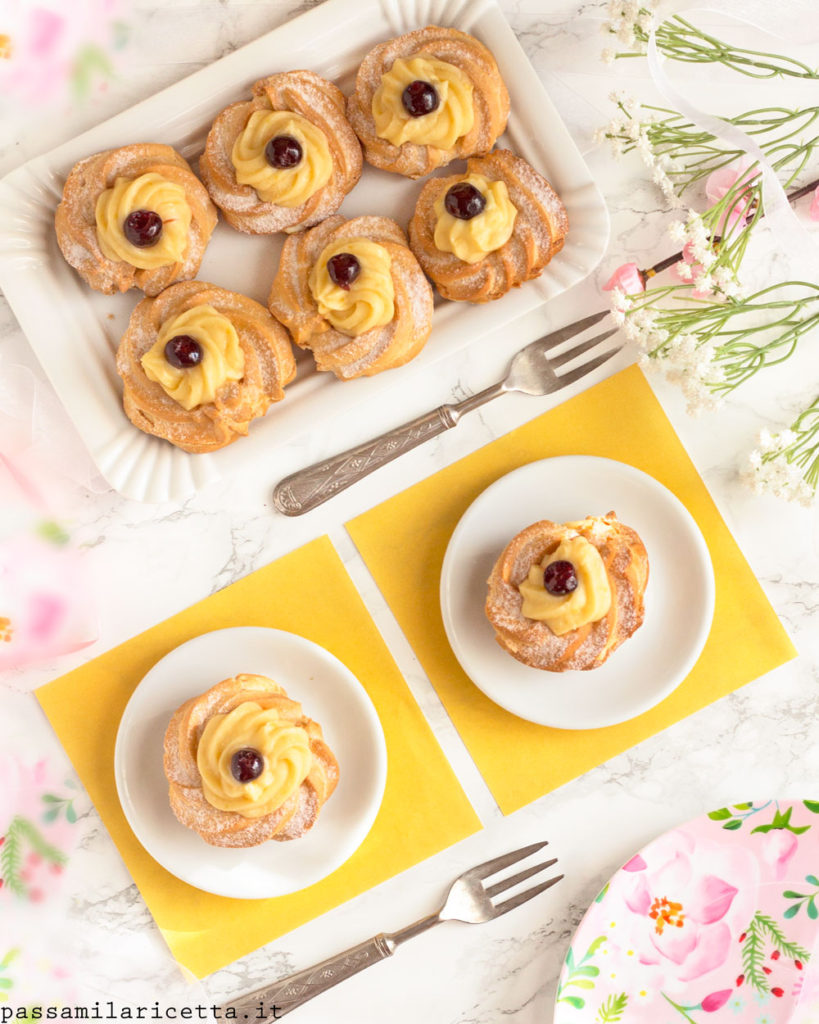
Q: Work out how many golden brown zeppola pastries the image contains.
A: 8